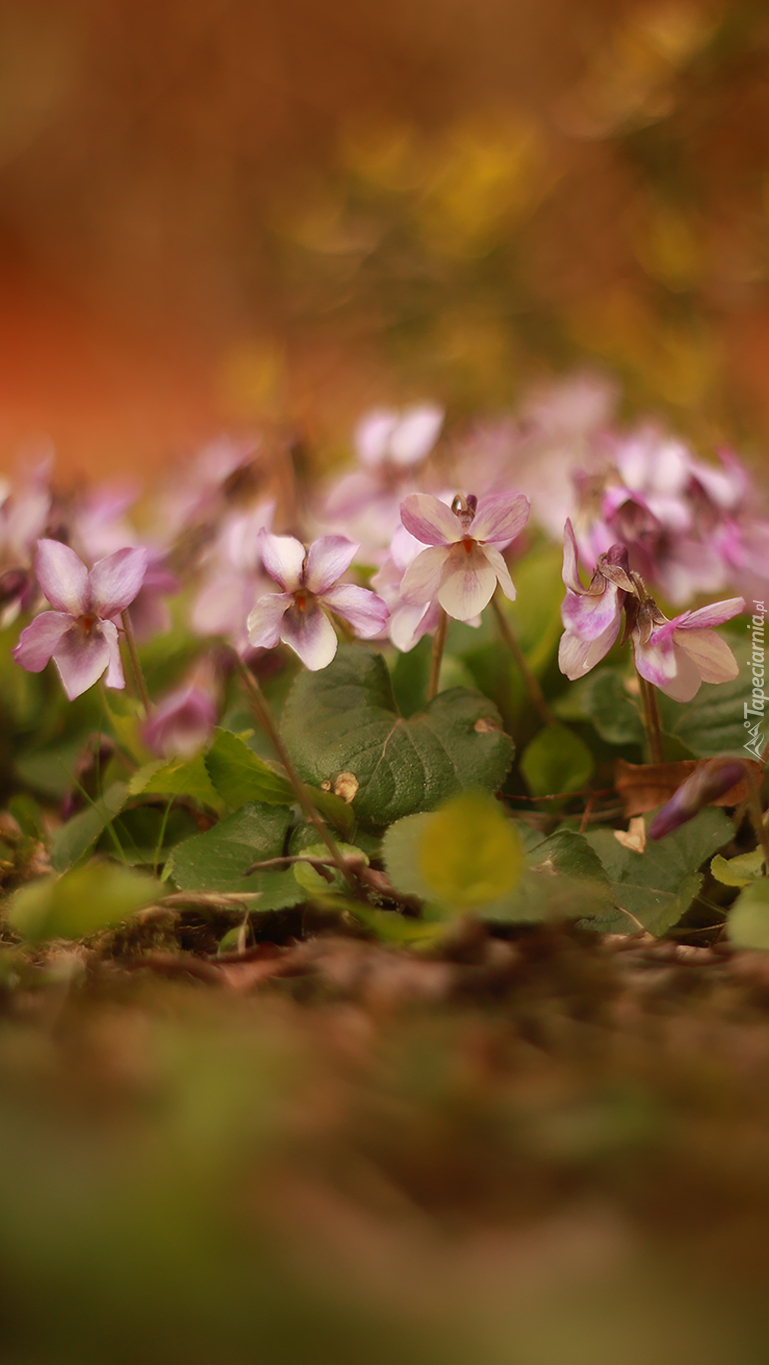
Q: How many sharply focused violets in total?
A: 5